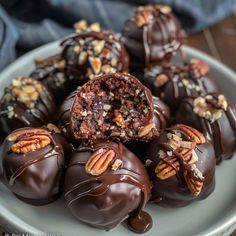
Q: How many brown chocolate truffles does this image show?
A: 10